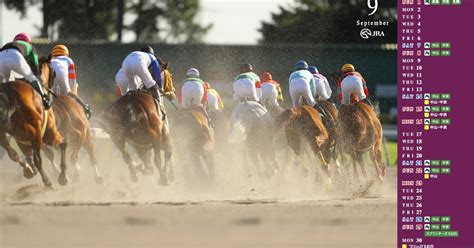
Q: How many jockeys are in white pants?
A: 11